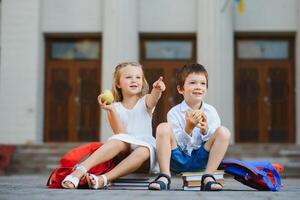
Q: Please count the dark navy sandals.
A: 2